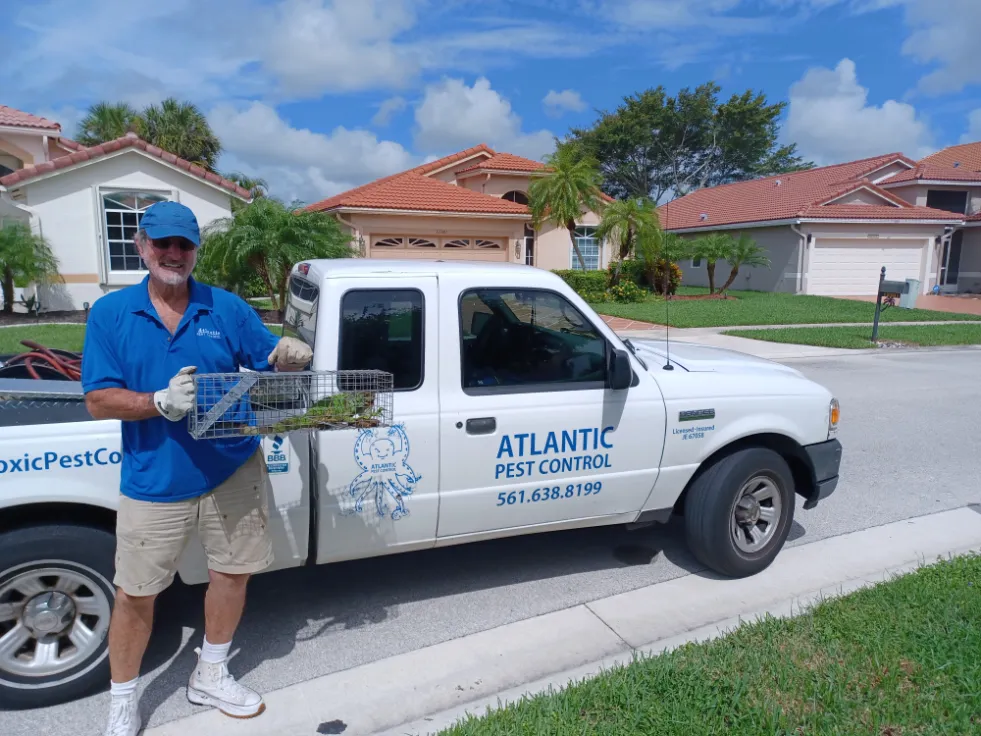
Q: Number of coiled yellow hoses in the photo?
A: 0